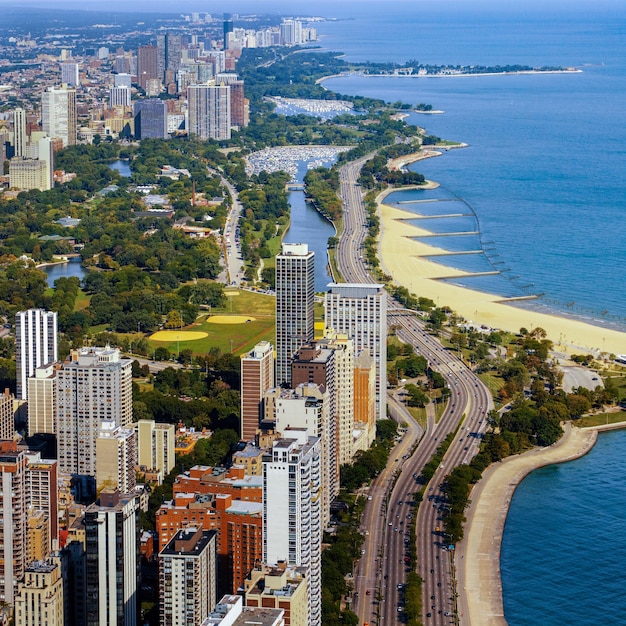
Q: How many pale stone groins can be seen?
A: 6